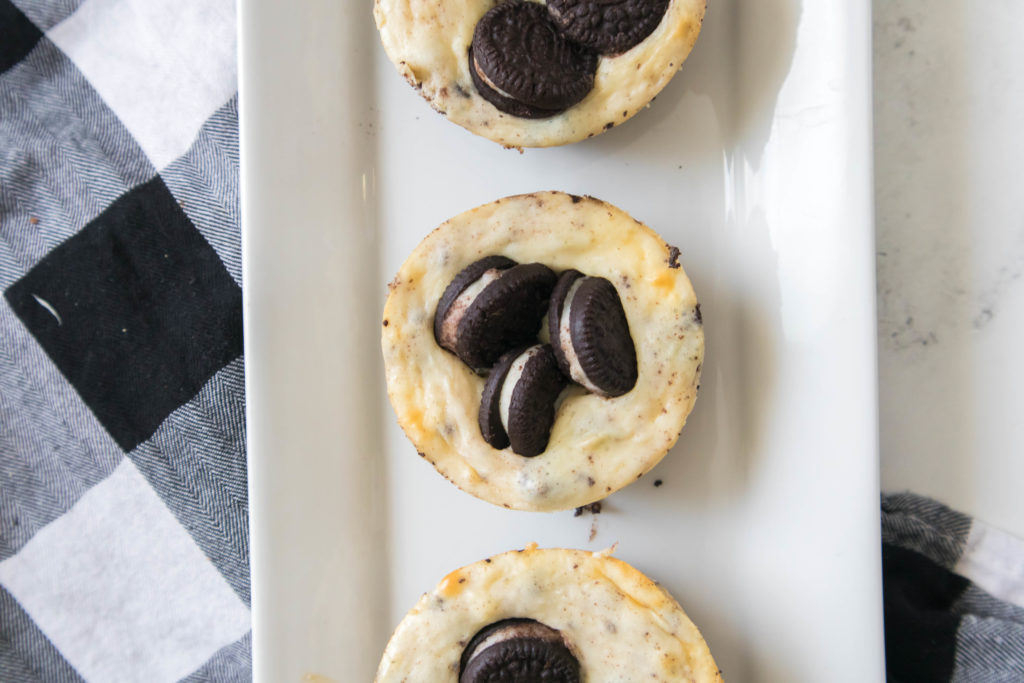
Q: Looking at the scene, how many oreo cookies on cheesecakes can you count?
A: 6